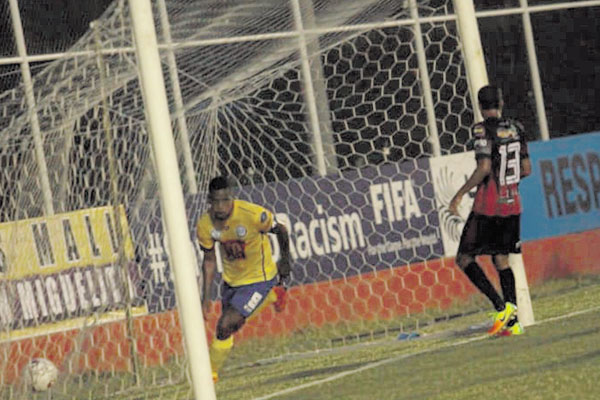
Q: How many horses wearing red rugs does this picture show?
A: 0